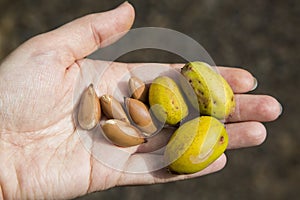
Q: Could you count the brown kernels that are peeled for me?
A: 5